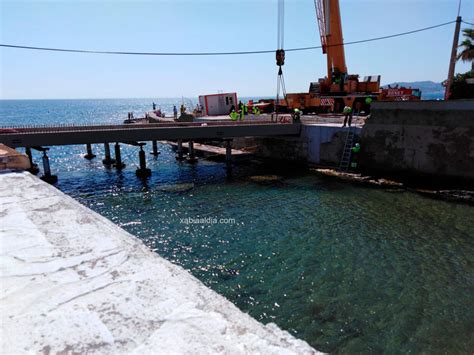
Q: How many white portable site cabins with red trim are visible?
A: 1